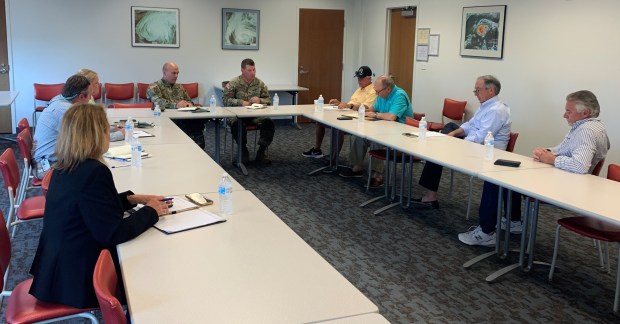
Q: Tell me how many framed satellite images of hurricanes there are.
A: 3